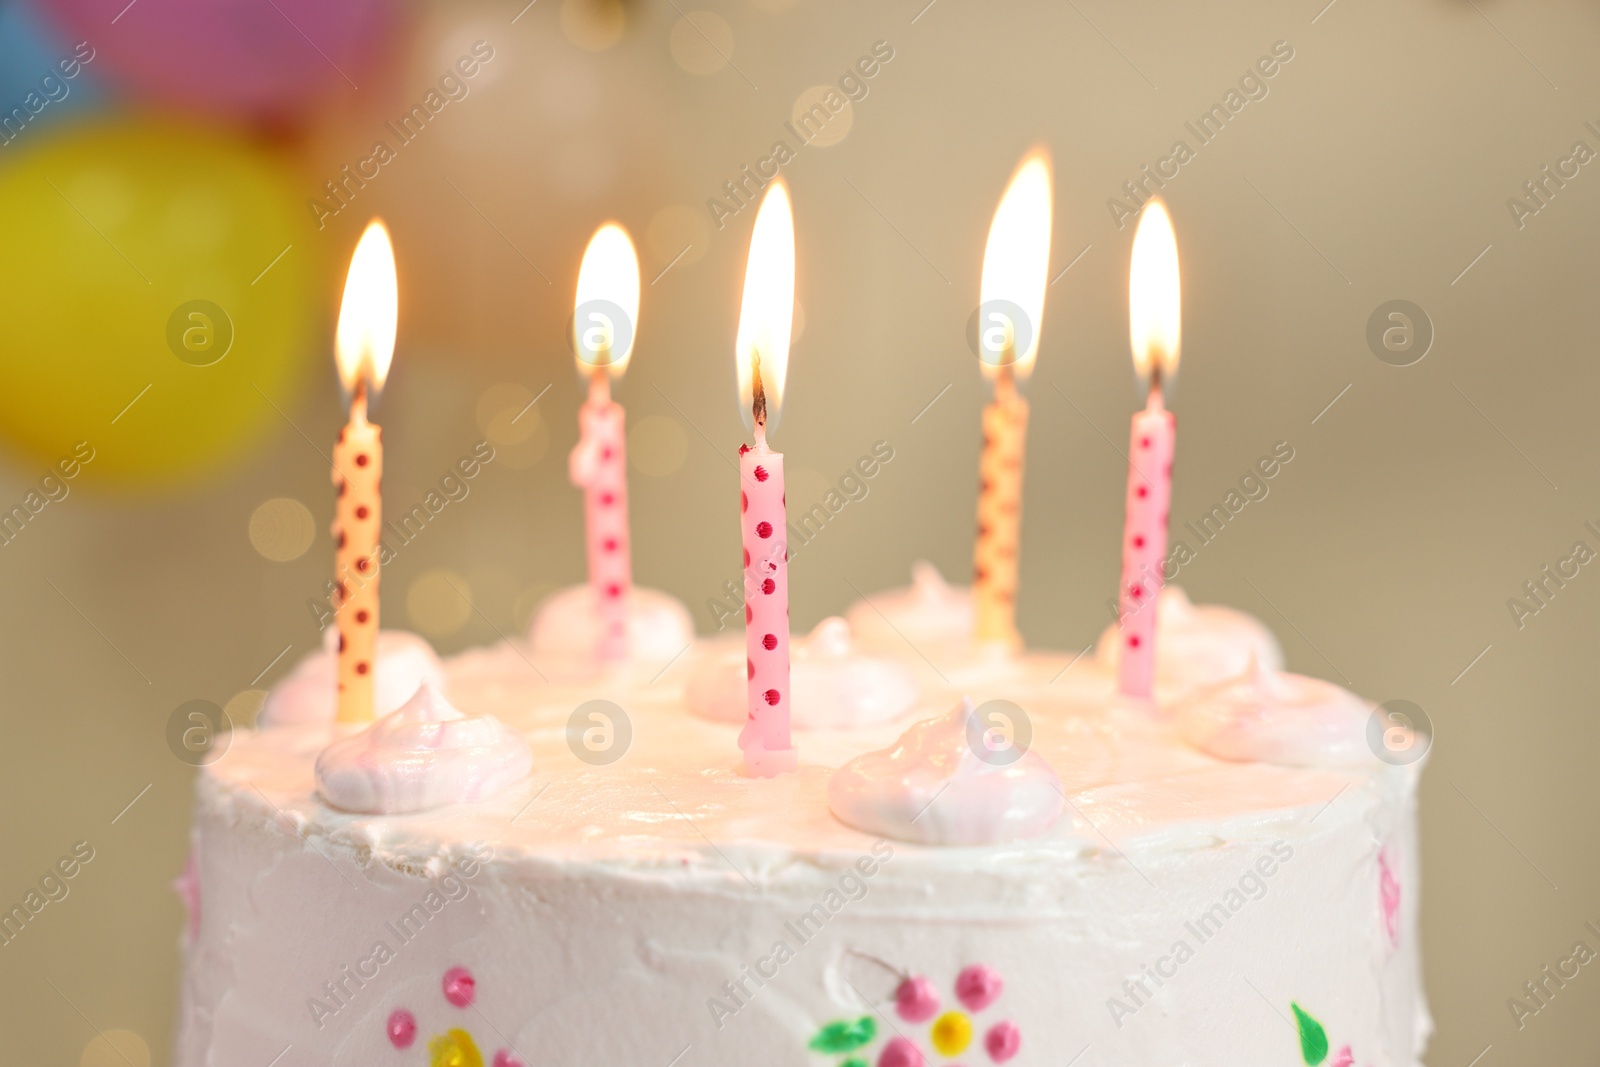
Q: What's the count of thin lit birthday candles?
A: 5